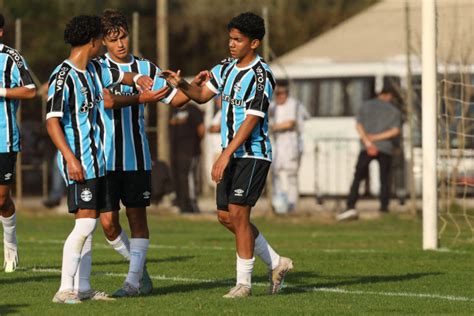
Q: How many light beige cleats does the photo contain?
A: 4